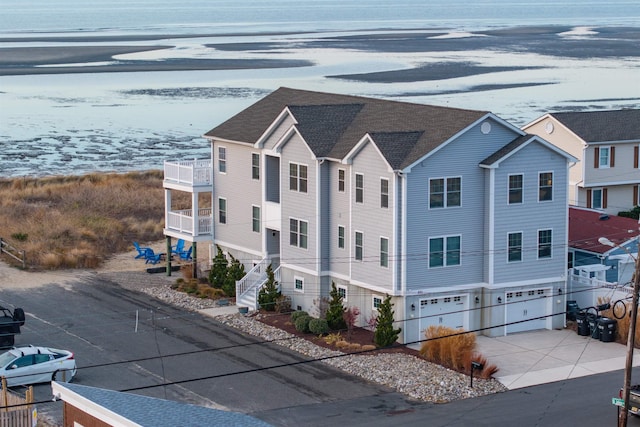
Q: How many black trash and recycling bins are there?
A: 3